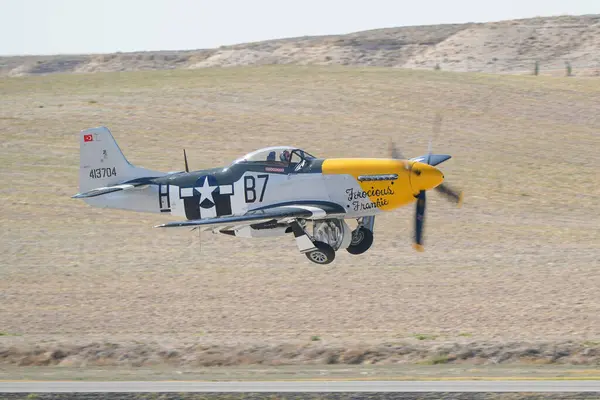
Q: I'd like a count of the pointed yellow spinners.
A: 1